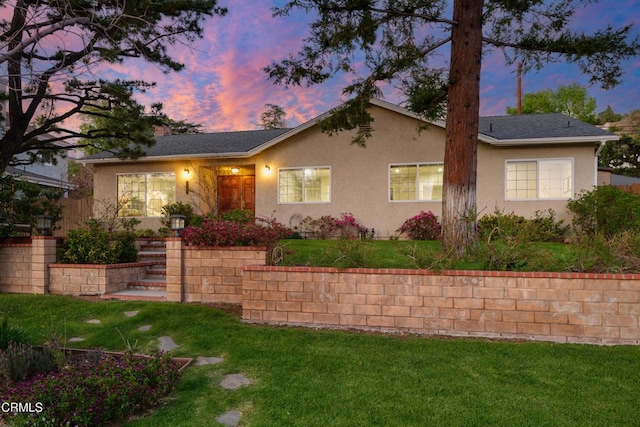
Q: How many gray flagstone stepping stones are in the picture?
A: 8